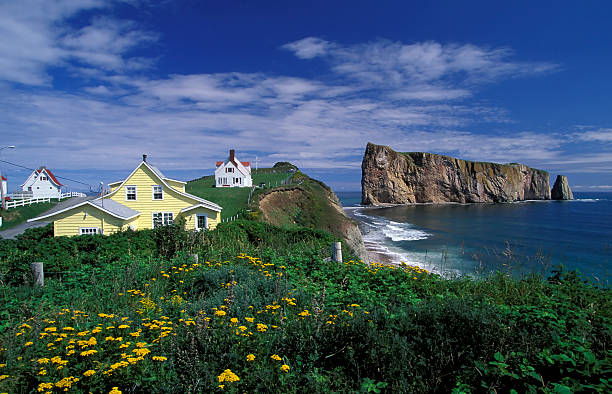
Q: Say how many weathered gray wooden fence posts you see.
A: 3